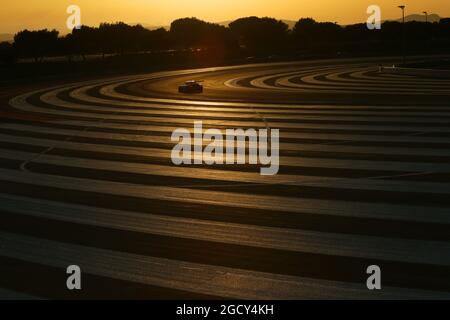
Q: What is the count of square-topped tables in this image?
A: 0